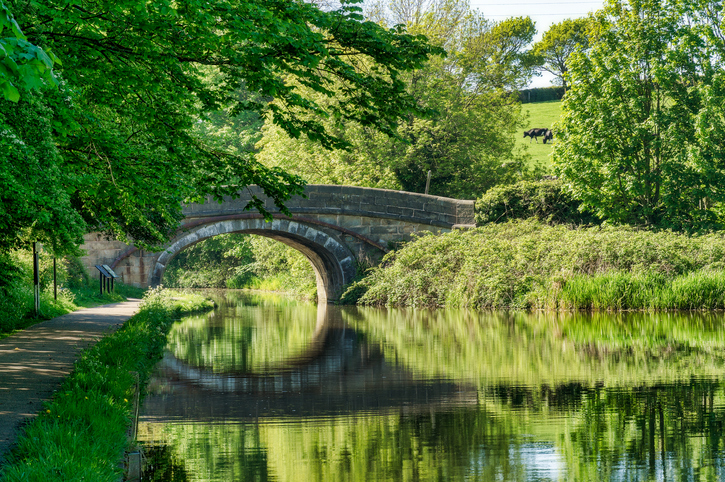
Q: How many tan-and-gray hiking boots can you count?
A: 0